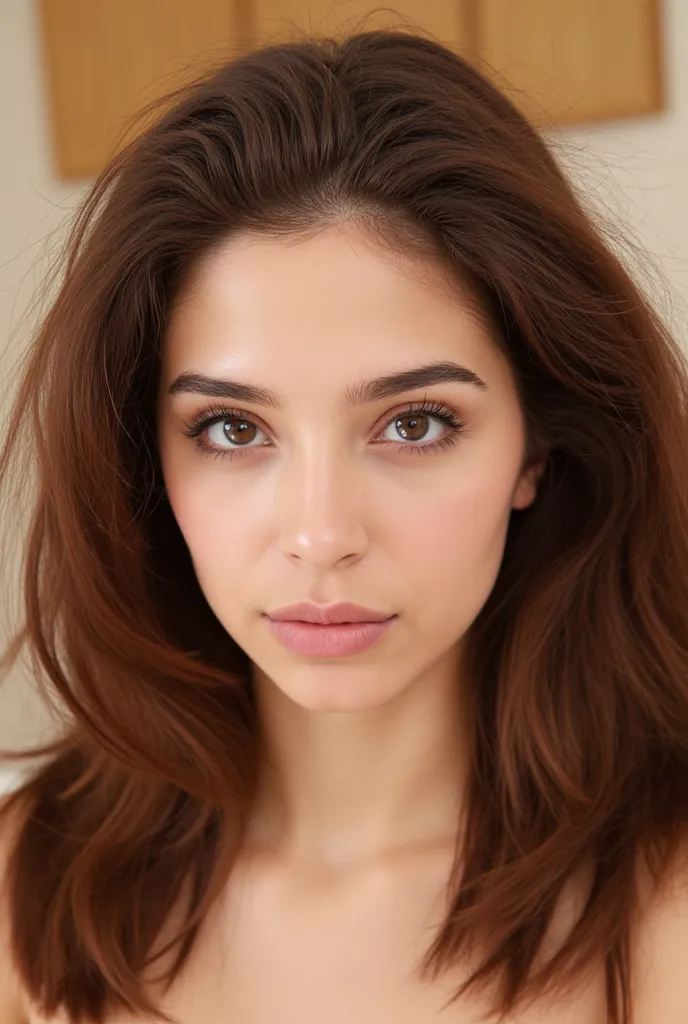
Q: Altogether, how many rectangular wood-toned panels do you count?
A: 3